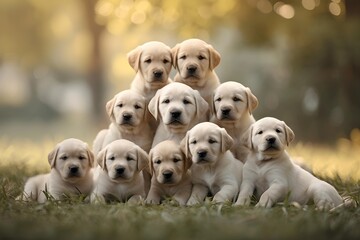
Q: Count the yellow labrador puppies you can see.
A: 10